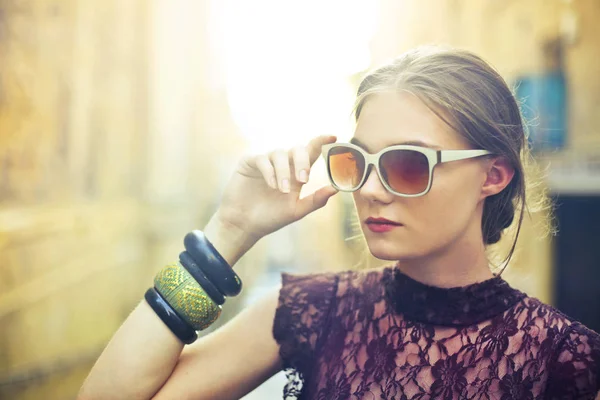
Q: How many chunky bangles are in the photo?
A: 4